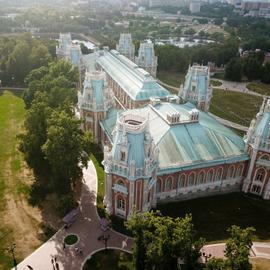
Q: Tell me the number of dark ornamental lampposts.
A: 3